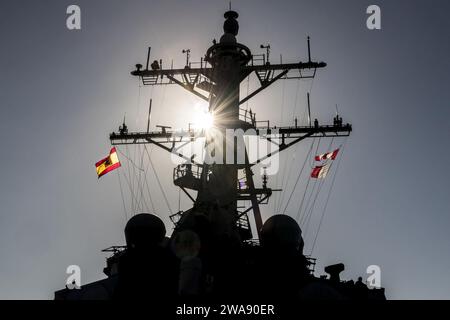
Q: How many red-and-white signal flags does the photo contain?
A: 2